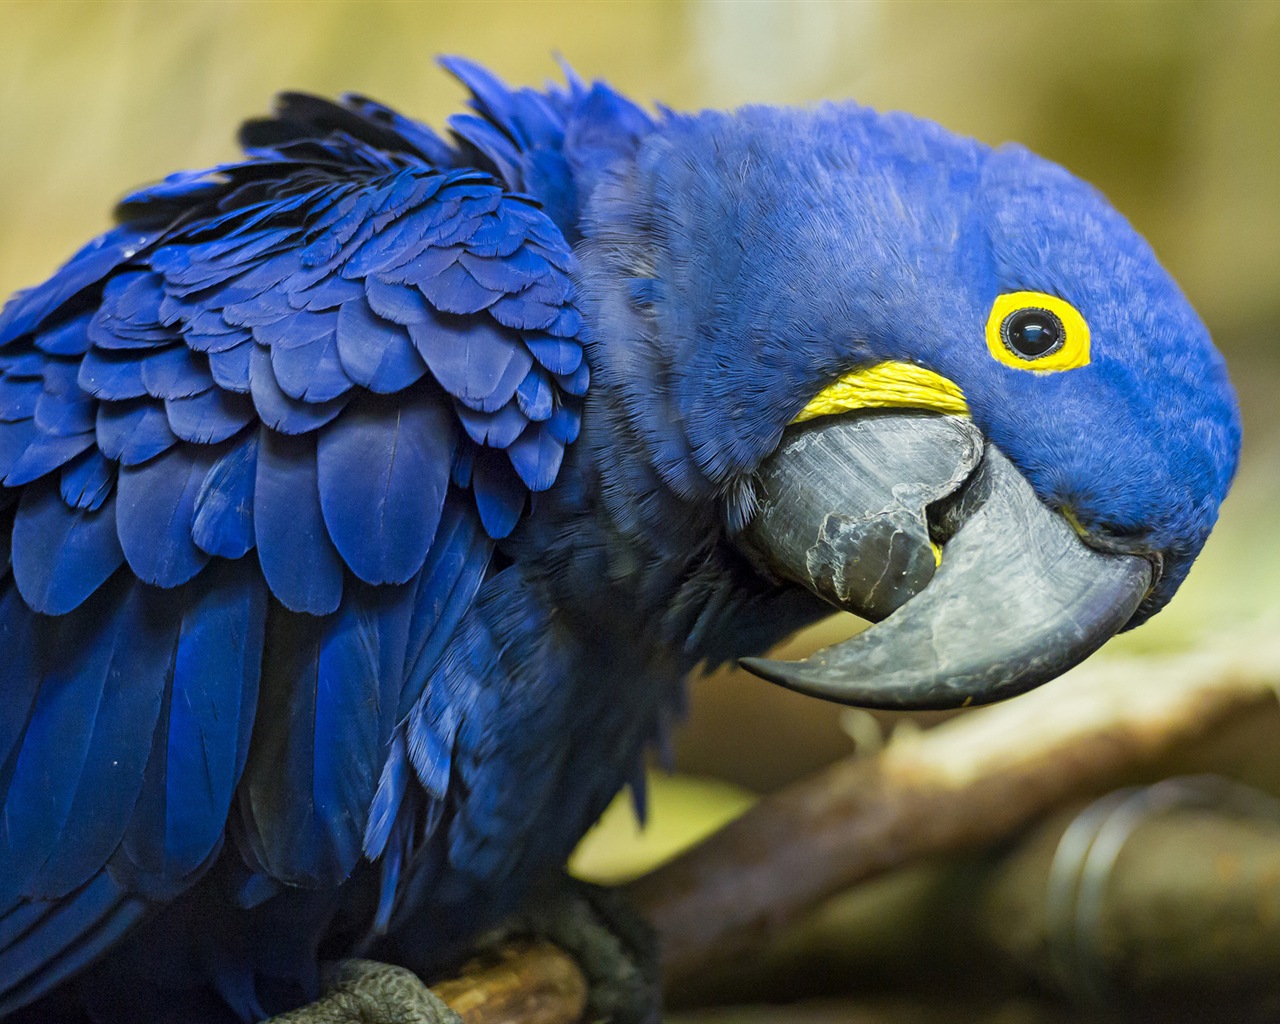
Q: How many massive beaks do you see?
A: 1